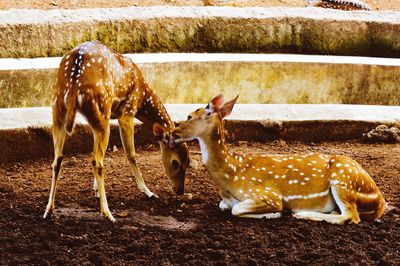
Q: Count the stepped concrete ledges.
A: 3